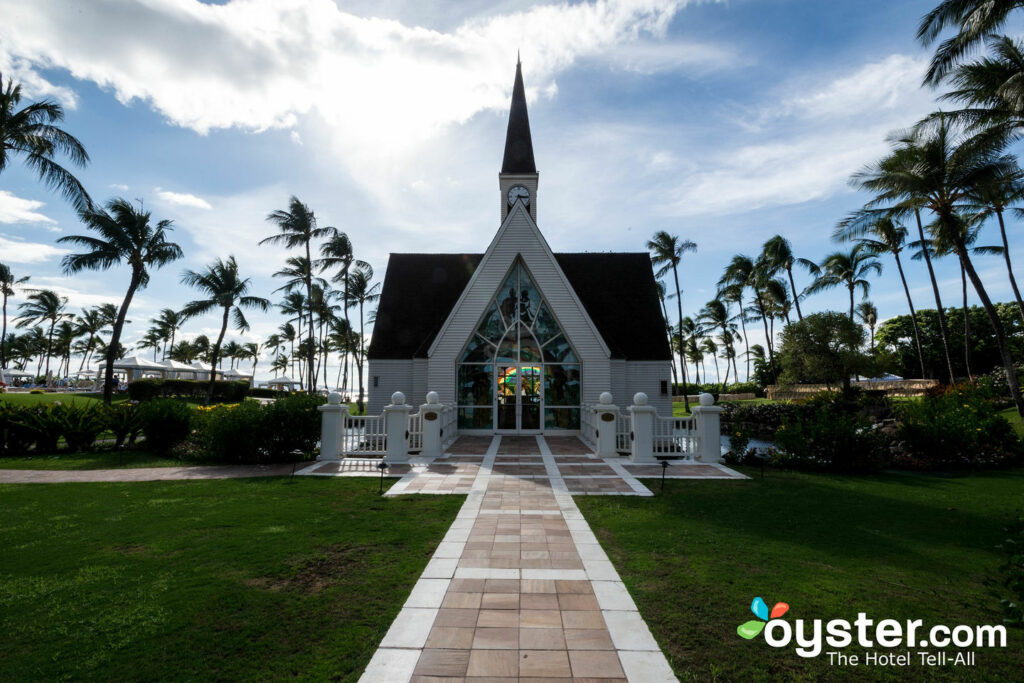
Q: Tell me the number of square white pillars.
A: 6